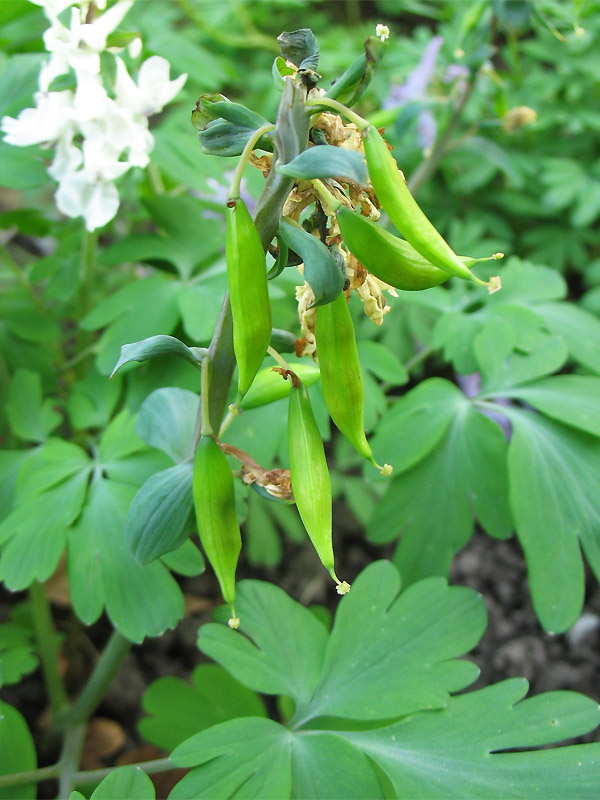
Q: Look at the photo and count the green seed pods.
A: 7